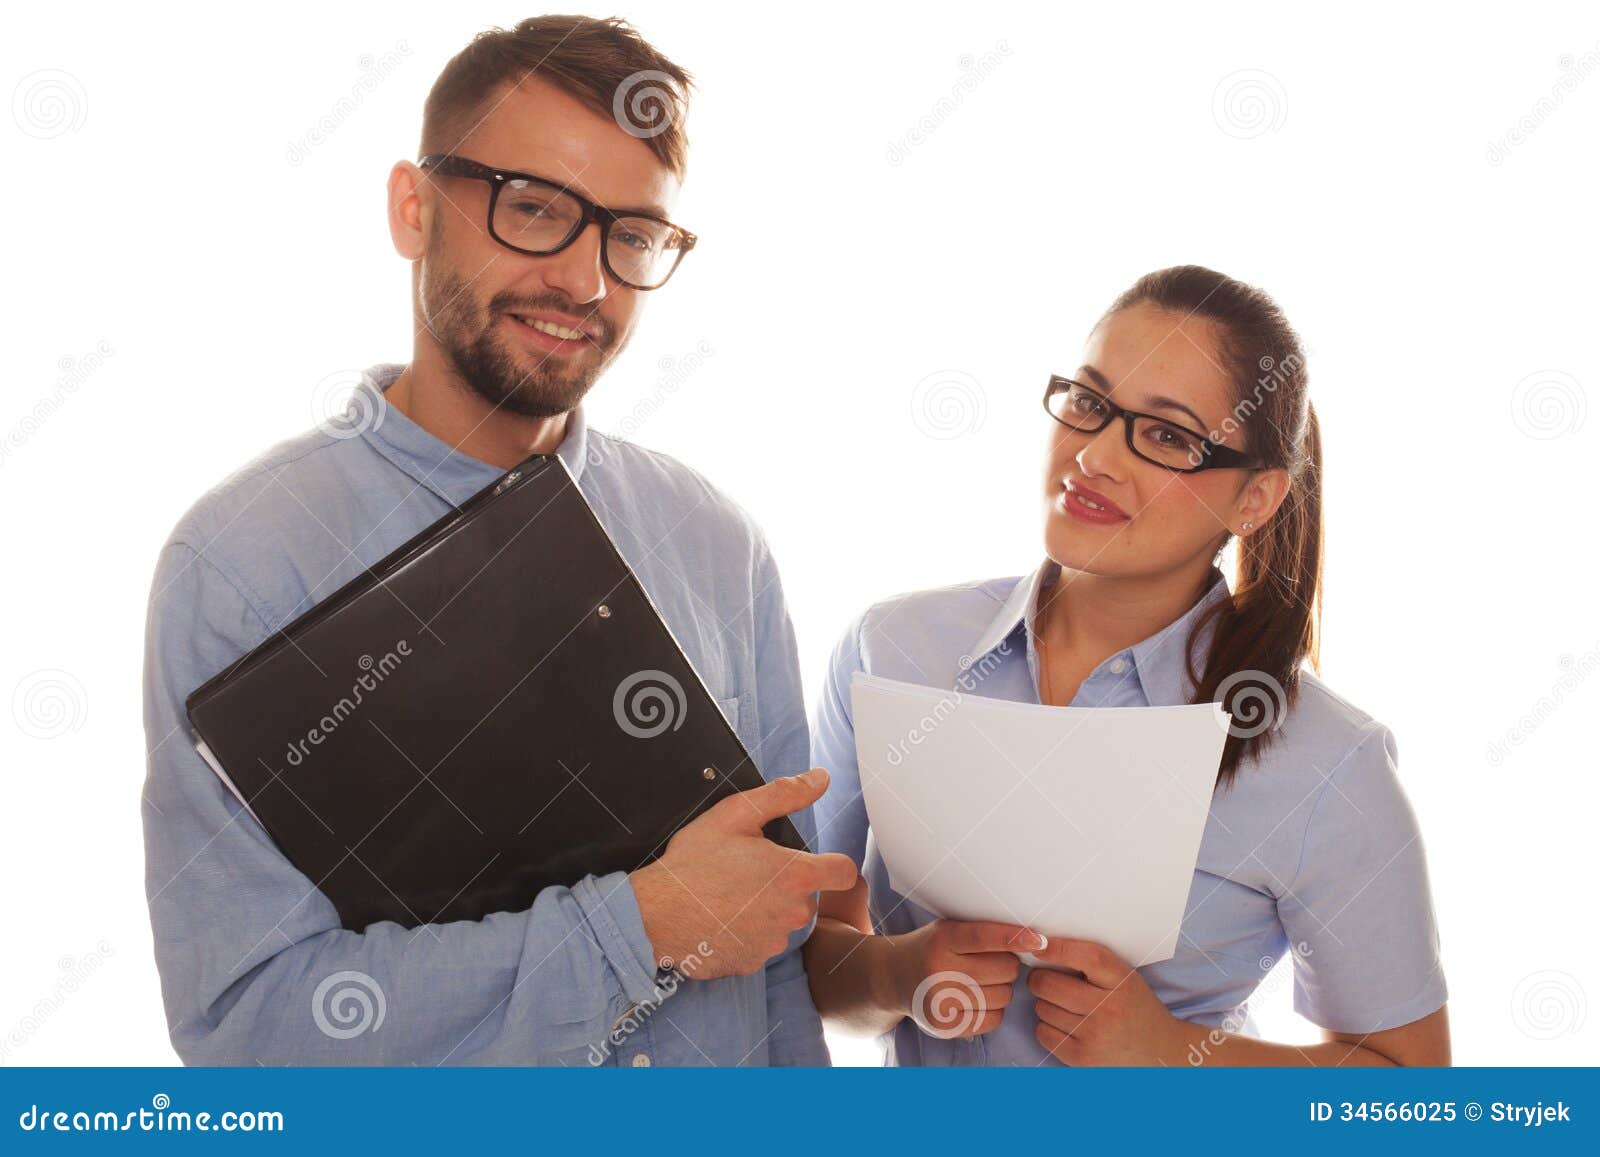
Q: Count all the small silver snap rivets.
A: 2